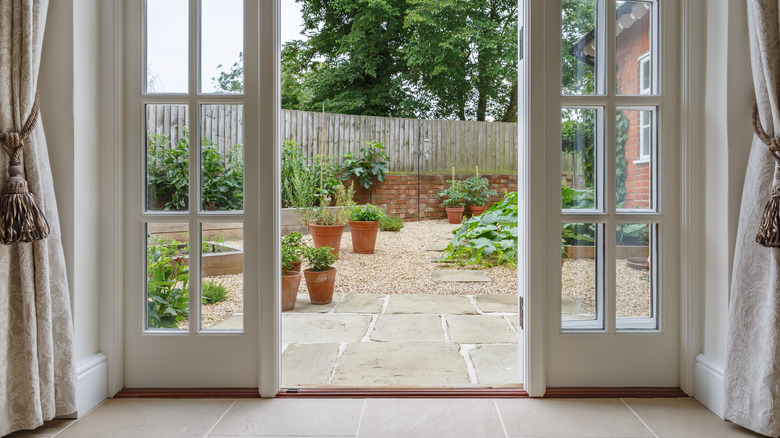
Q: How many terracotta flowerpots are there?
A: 7